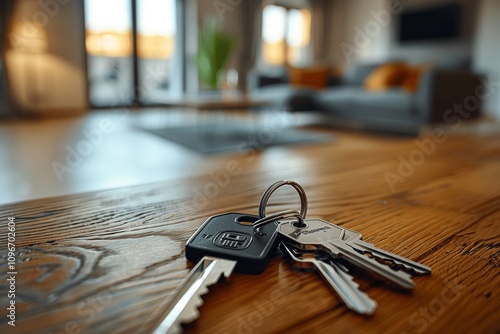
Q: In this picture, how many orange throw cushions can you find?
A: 3